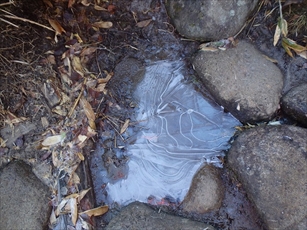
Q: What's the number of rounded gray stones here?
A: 7